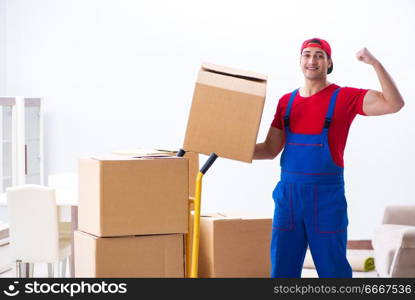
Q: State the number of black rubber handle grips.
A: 2